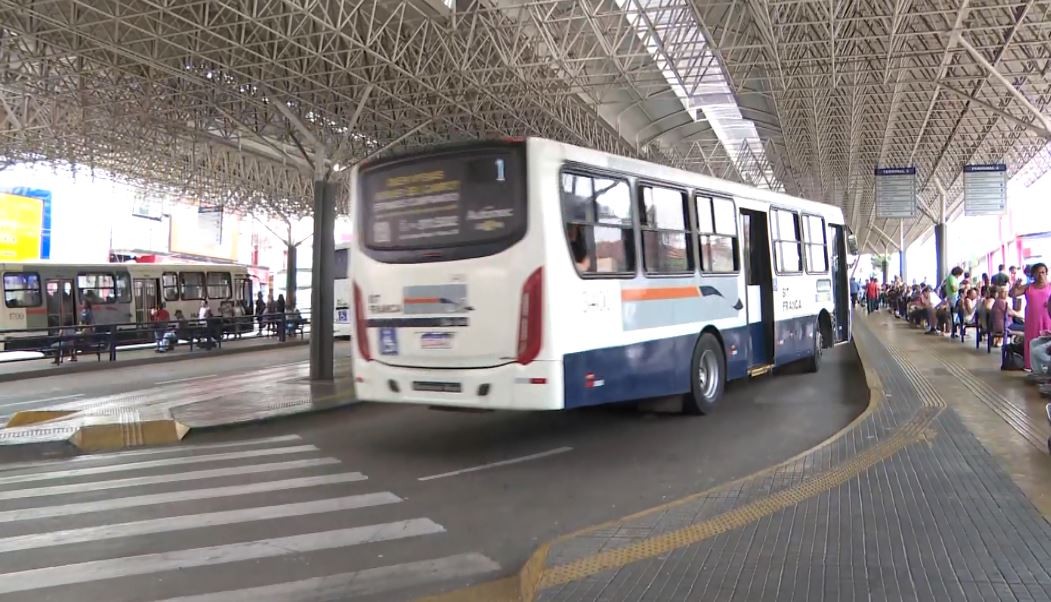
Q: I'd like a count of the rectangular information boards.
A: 2